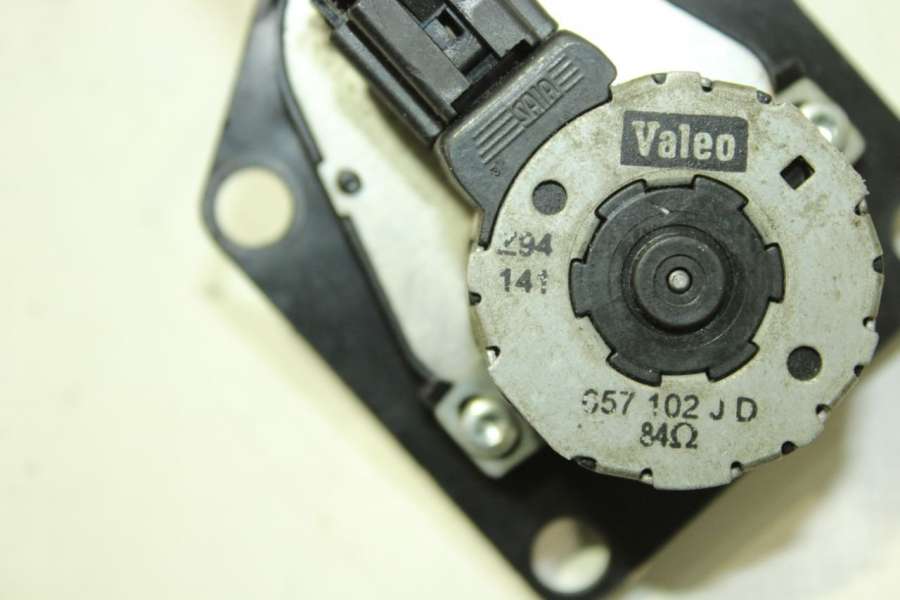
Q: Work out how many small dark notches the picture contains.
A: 14